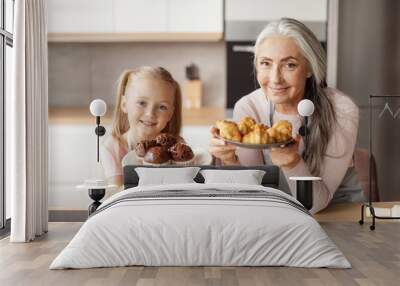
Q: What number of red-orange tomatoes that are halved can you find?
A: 0